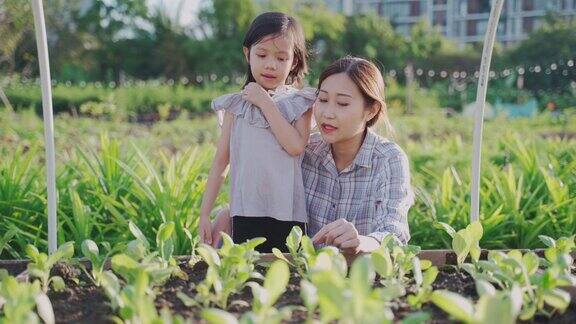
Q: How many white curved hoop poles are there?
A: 2